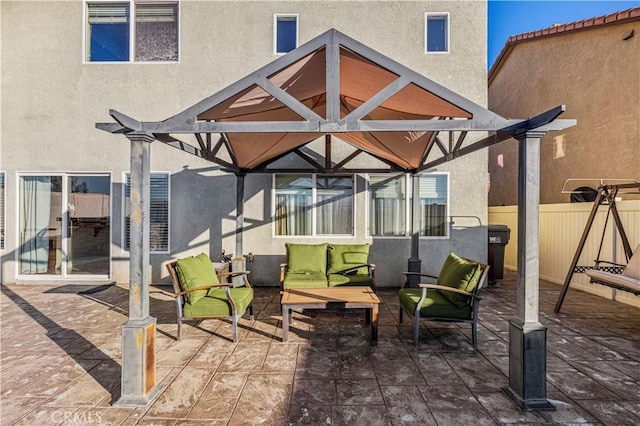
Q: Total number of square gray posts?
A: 4